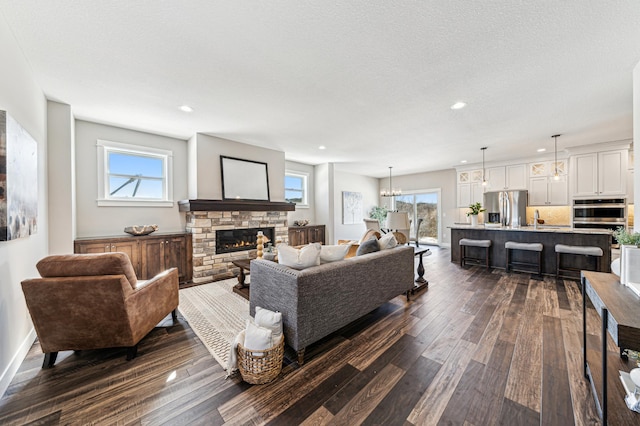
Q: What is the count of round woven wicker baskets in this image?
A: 1